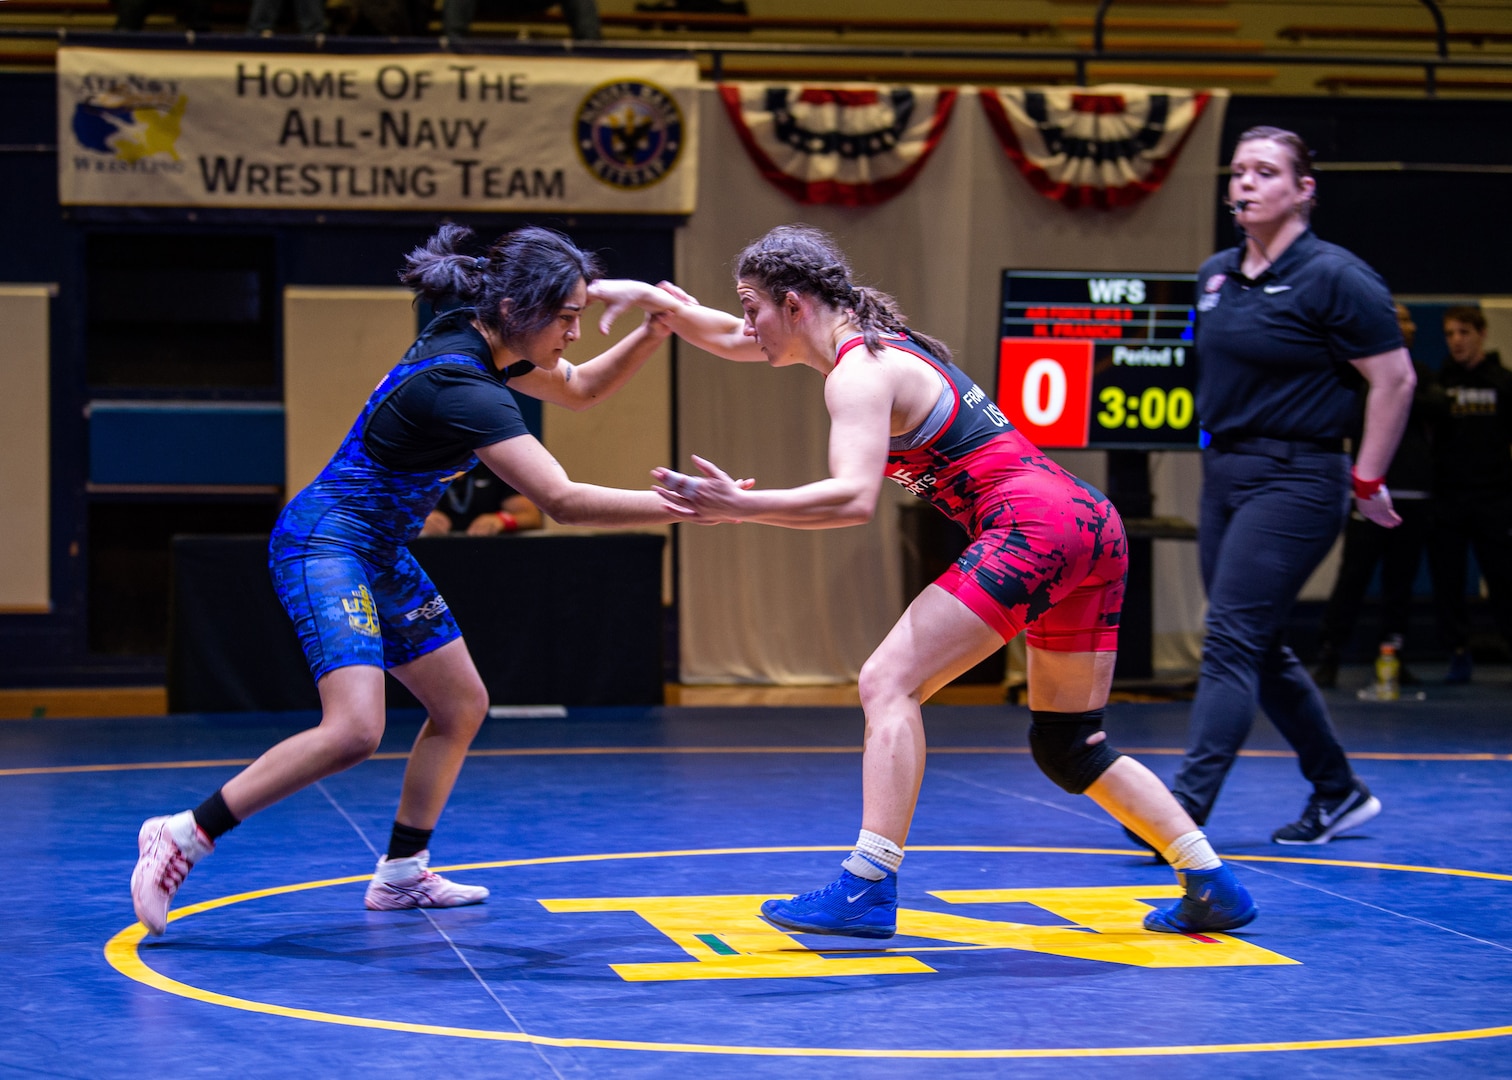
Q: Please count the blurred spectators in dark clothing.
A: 2